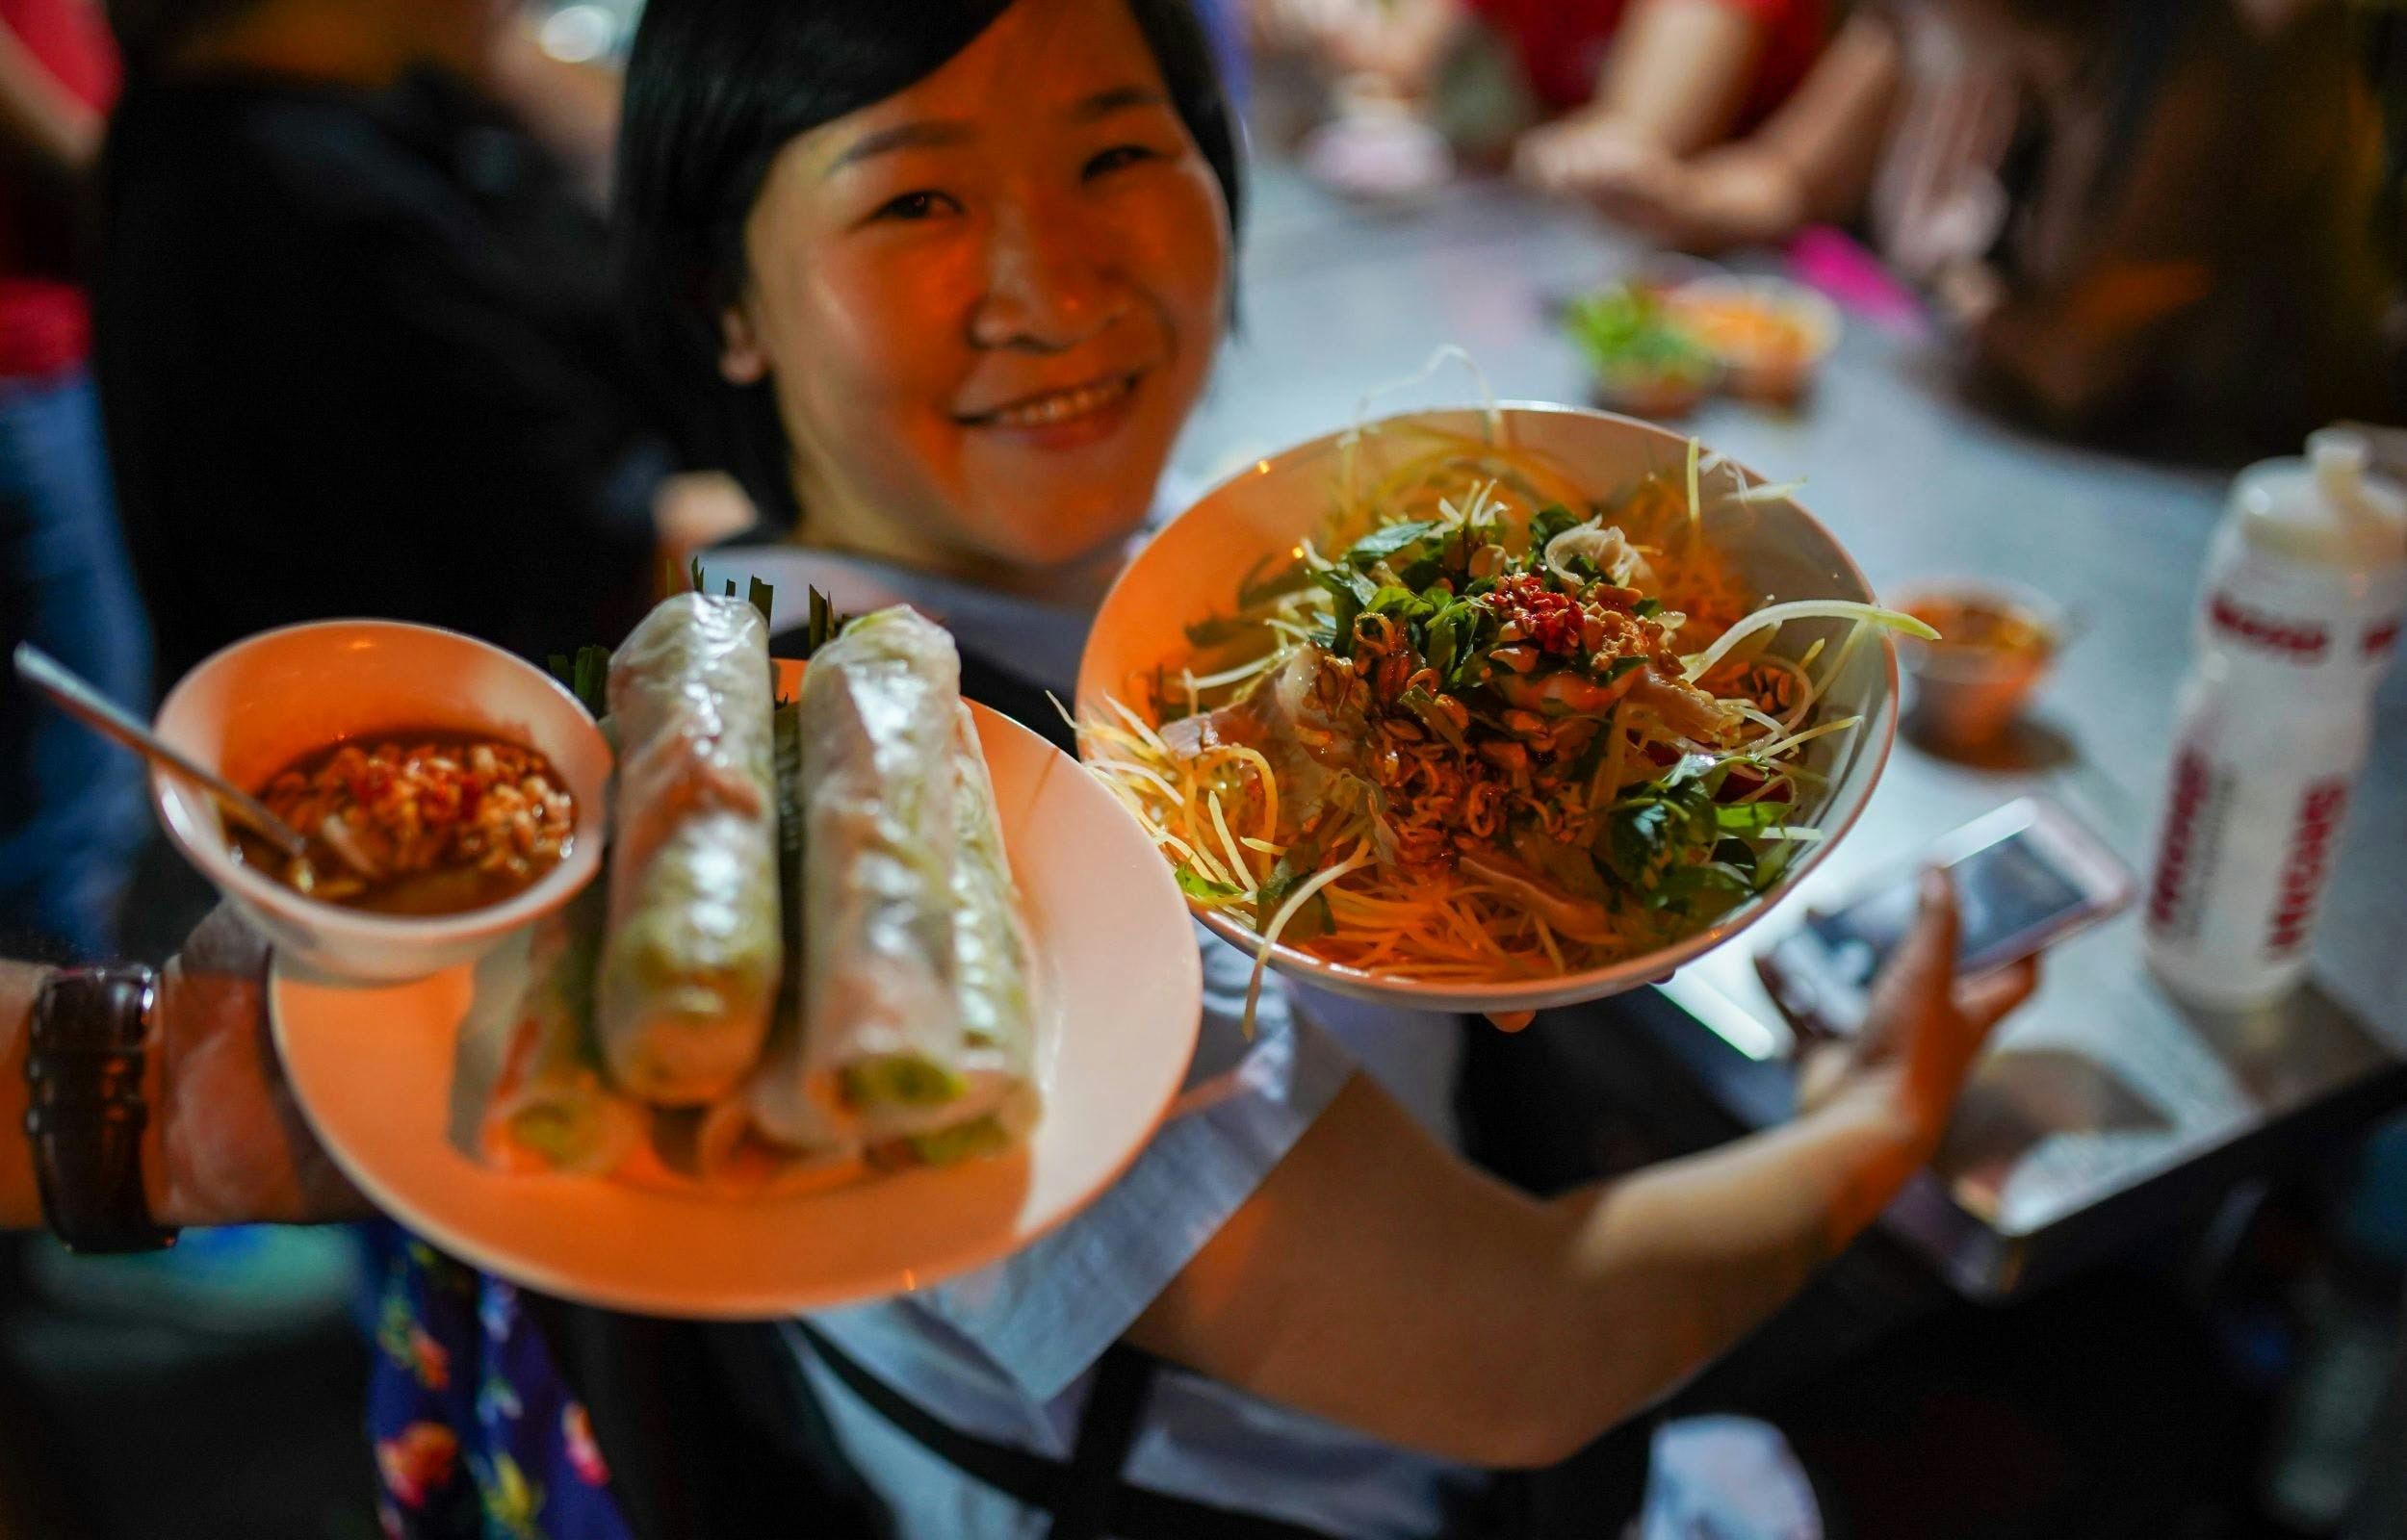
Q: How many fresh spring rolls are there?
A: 5